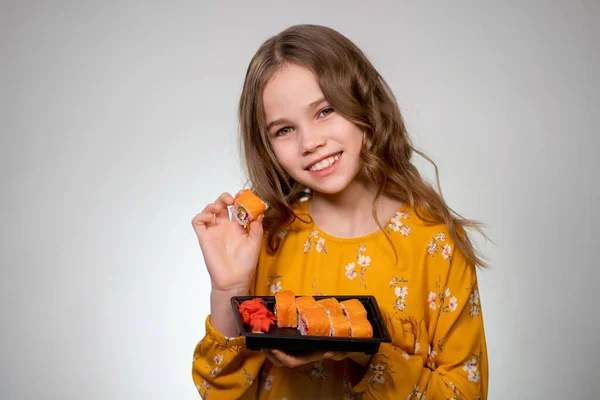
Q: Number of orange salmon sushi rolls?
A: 8